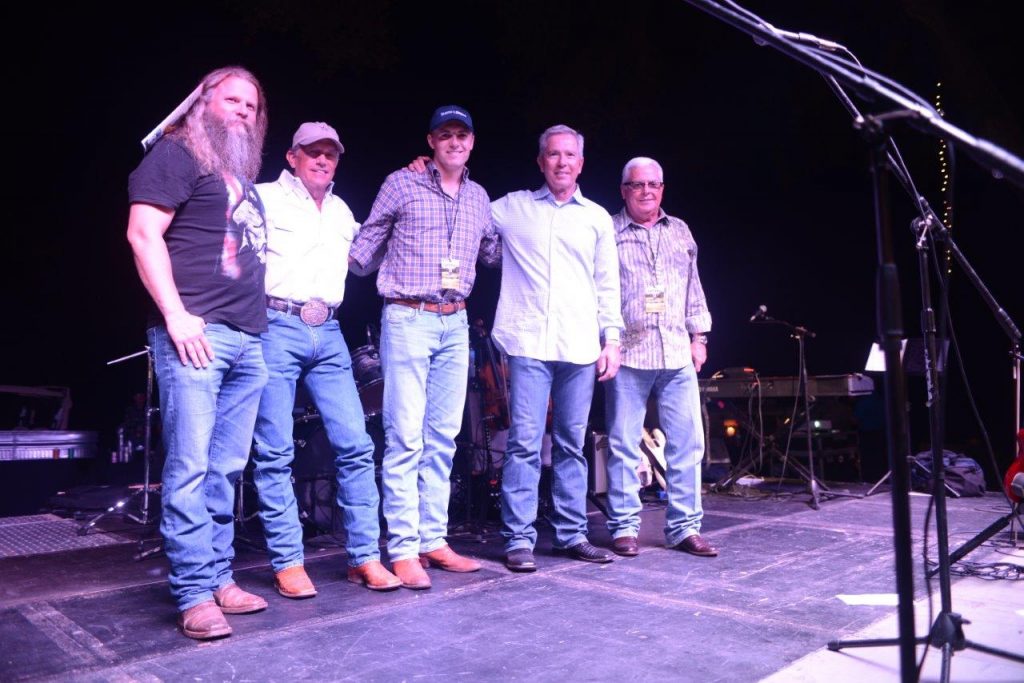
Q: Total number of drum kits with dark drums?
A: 1